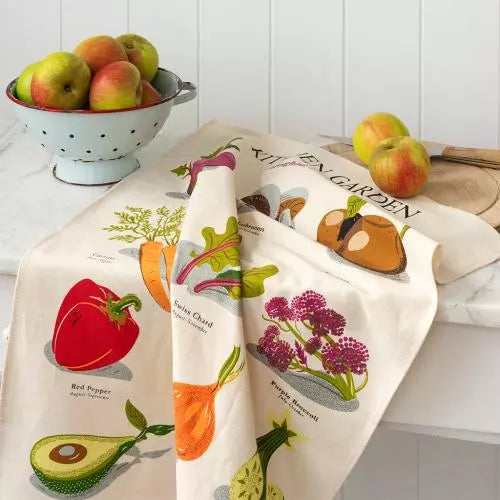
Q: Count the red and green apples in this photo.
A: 8